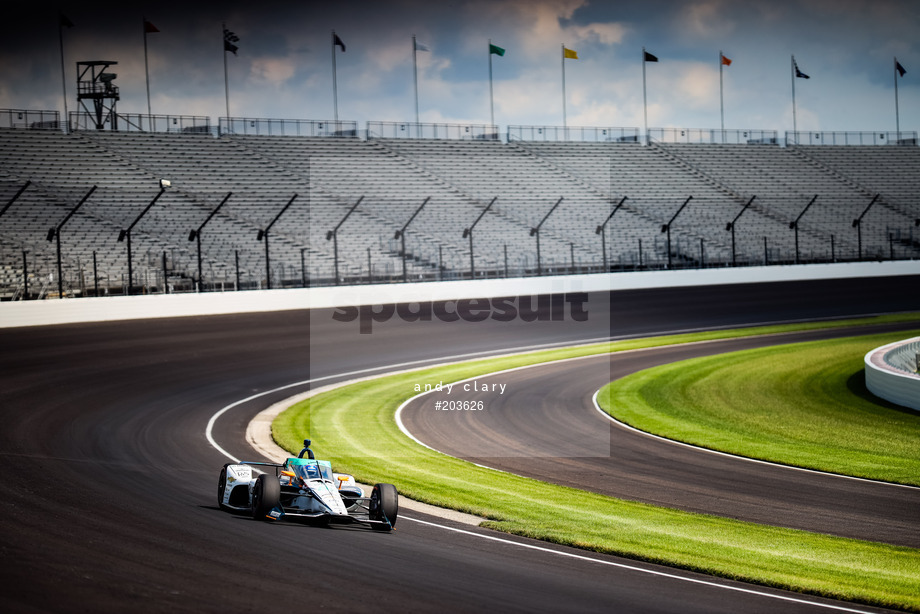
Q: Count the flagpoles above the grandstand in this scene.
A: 11